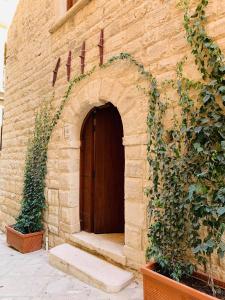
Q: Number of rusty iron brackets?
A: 4